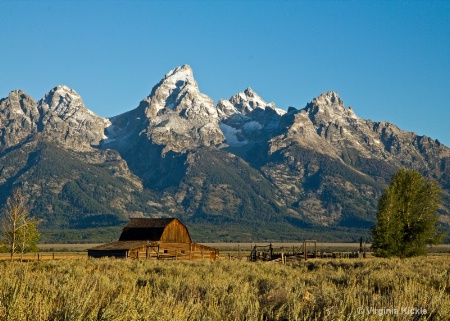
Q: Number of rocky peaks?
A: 5